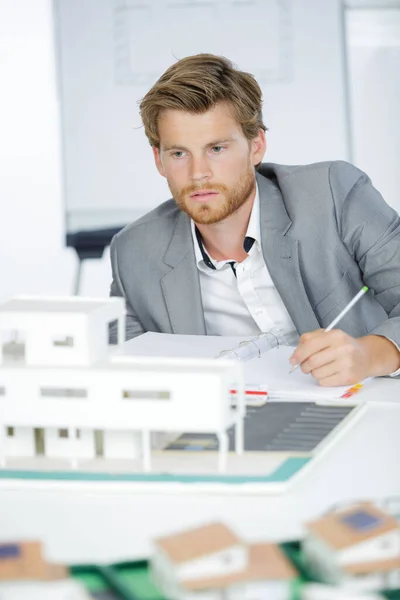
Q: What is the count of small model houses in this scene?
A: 3